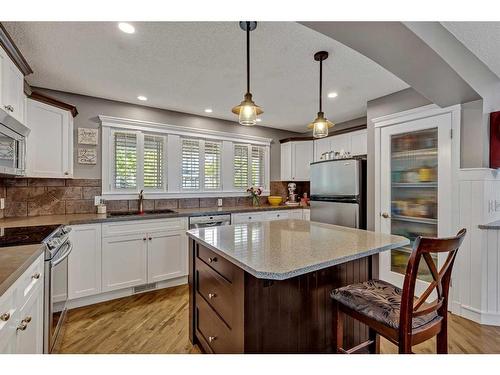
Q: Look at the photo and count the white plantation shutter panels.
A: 6